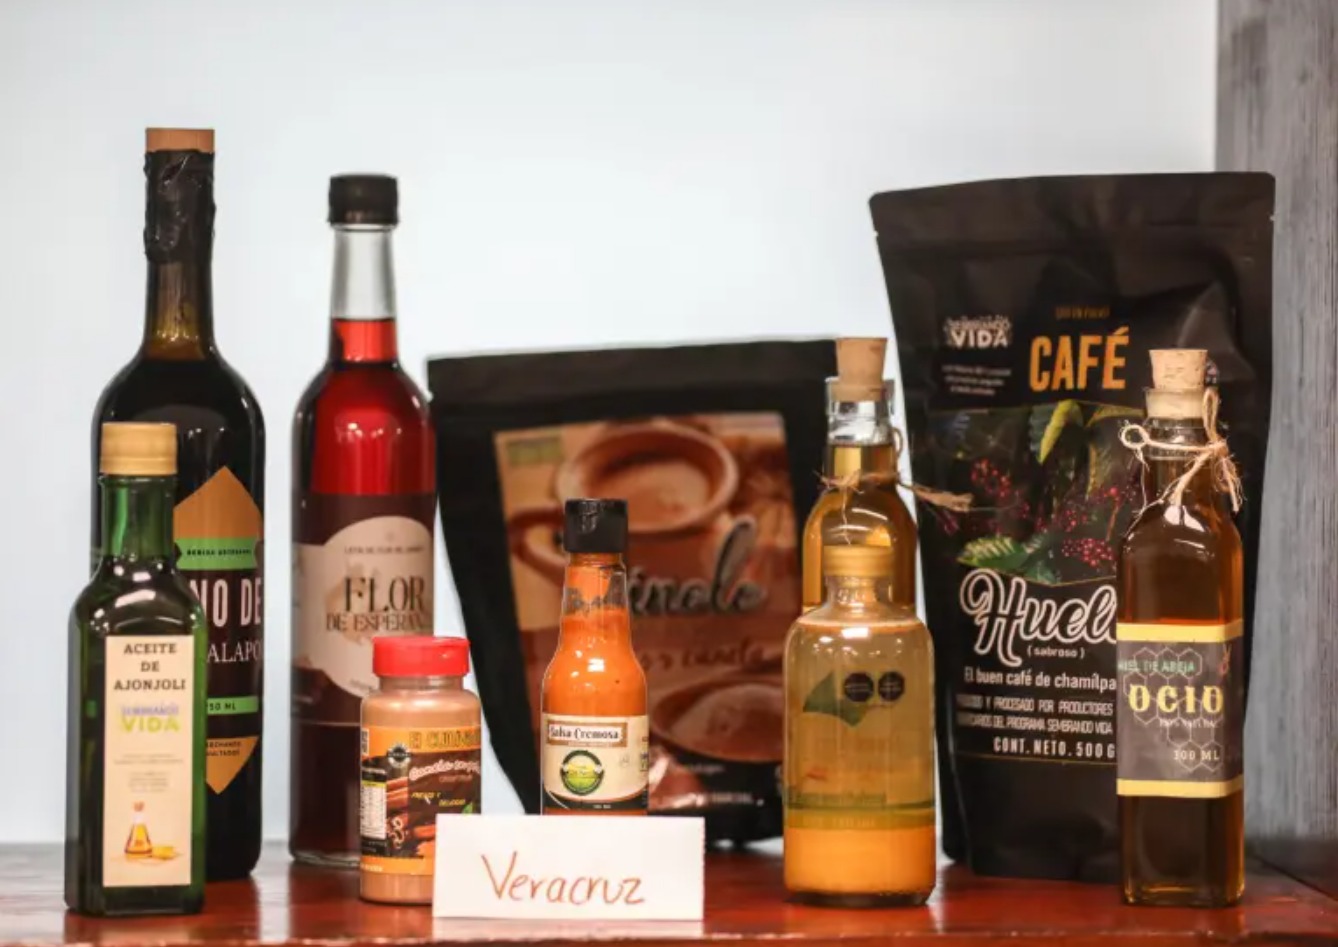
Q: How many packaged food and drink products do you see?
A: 10